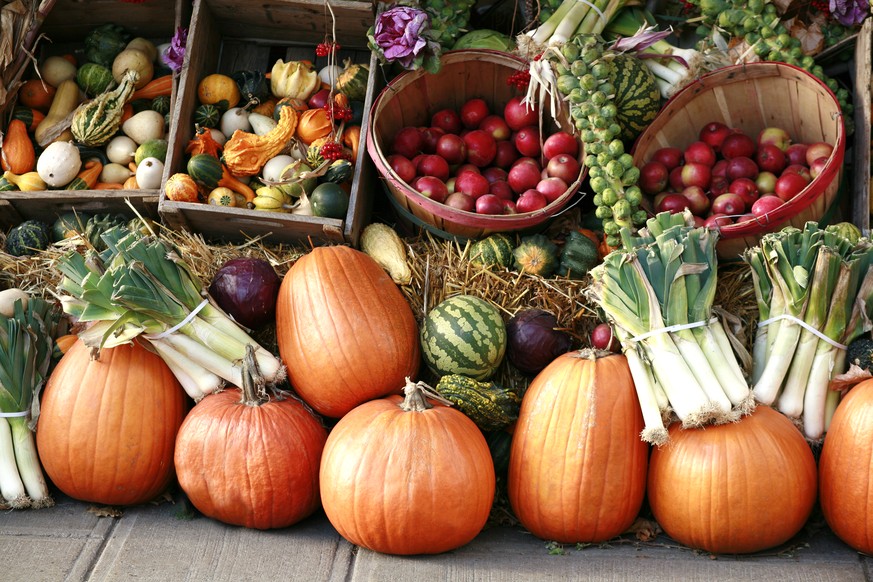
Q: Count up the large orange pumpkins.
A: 7